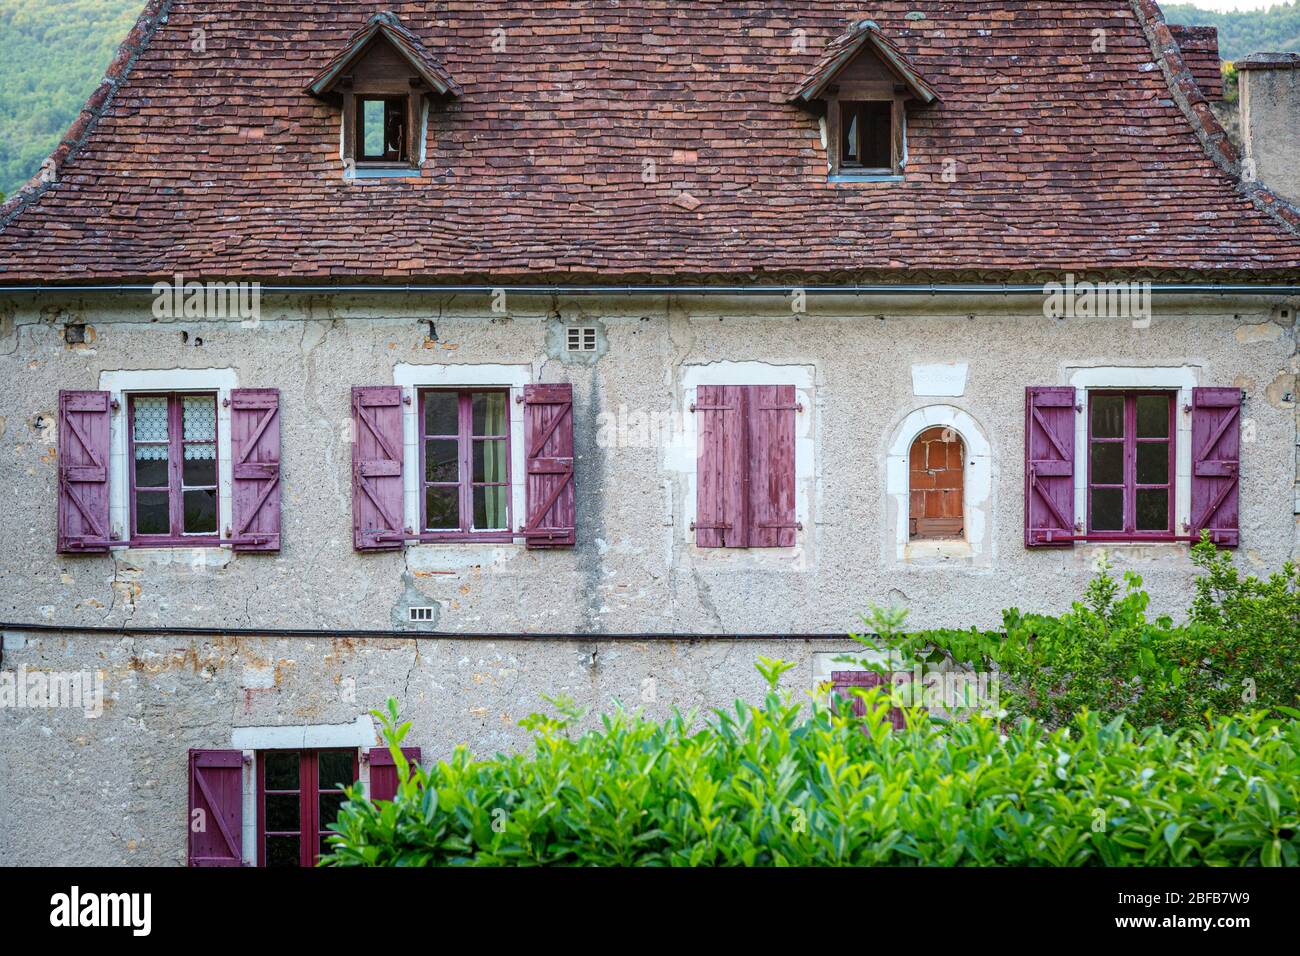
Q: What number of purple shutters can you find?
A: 12